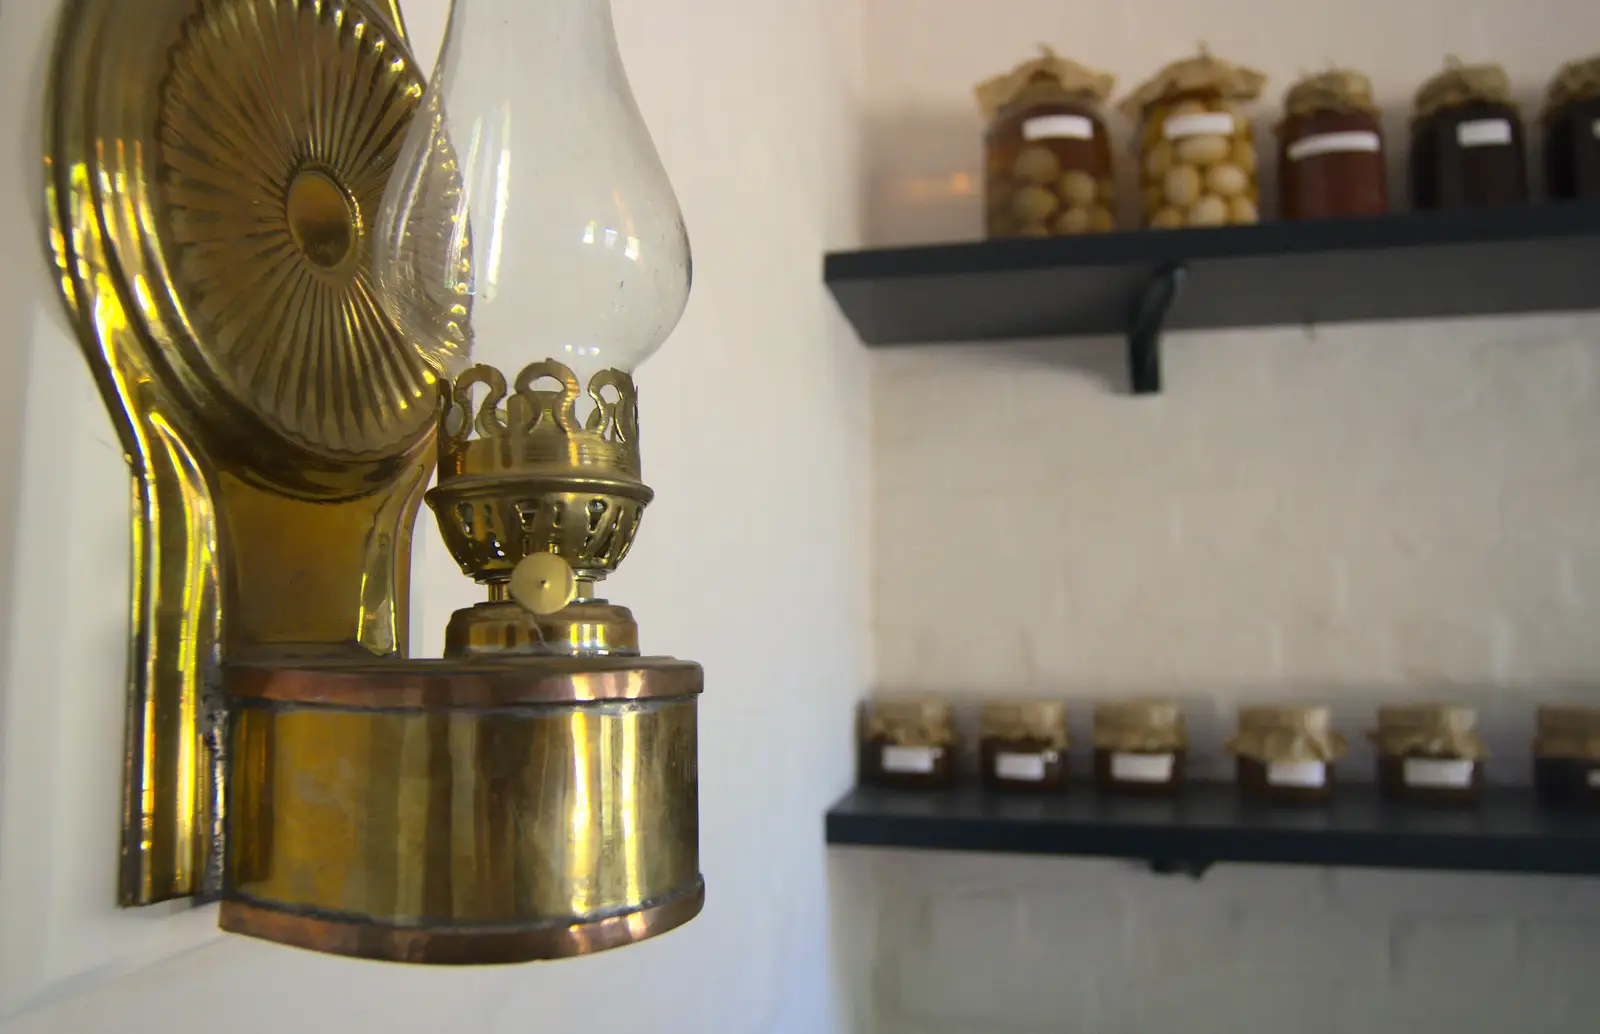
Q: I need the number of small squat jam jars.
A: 6